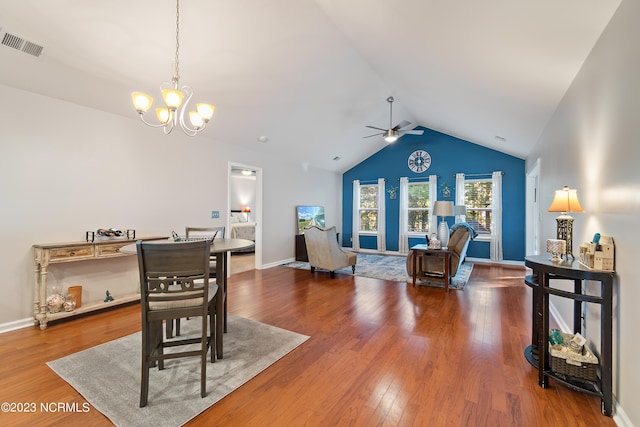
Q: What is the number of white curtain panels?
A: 6